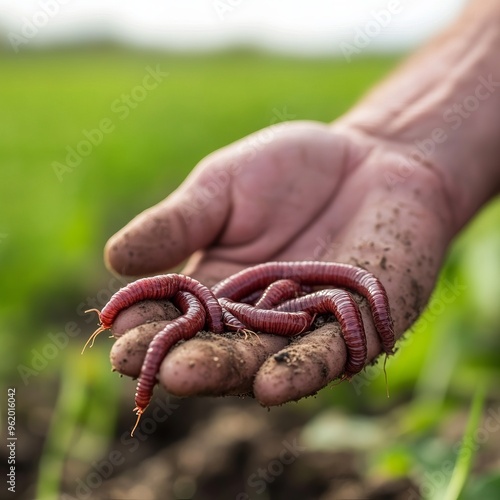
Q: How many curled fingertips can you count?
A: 4